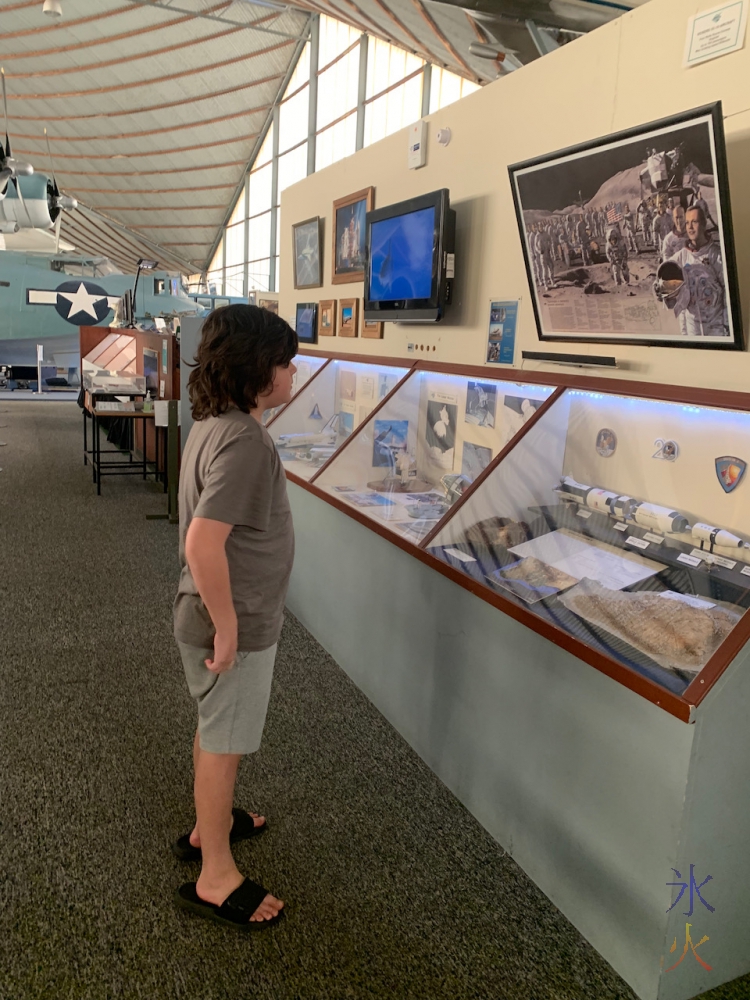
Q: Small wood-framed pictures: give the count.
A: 3